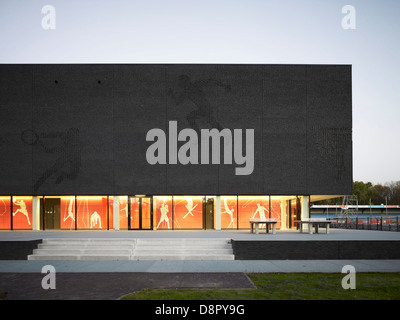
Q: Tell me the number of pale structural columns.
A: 4